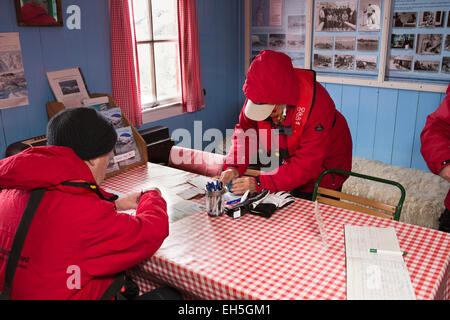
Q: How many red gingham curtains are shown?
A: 2